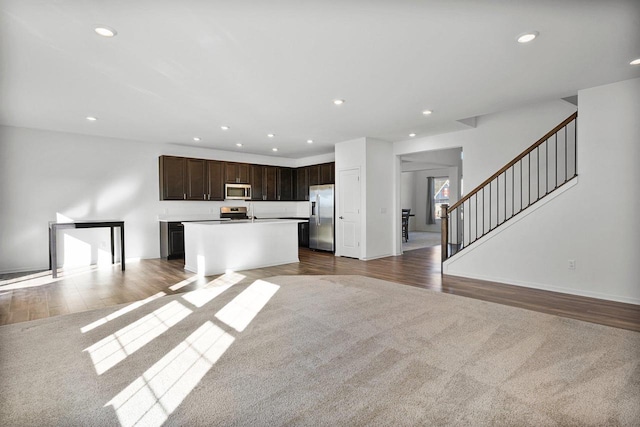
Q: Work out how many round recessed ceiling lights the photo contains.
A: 13